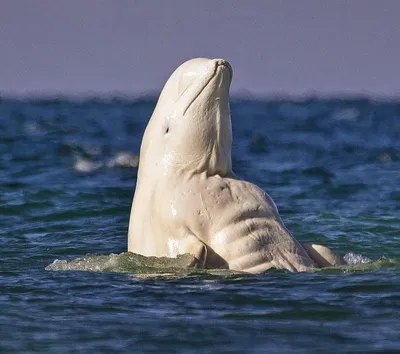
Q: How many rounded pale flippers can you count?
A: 2